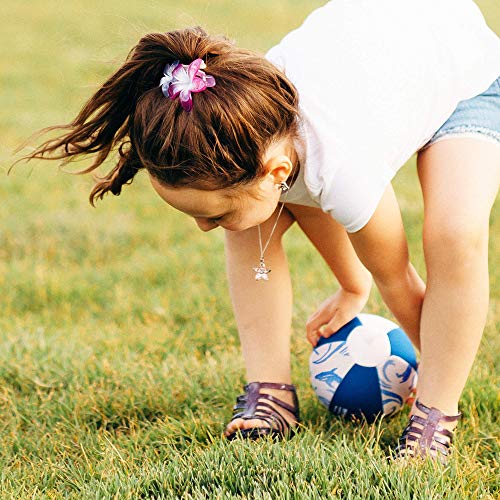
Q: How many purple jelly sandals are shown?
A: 2